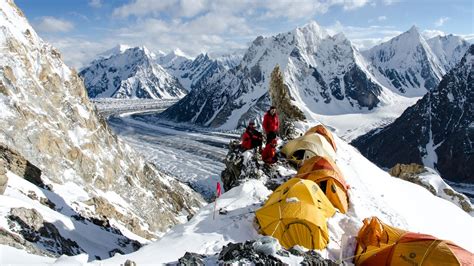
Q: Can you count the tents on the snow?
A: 5